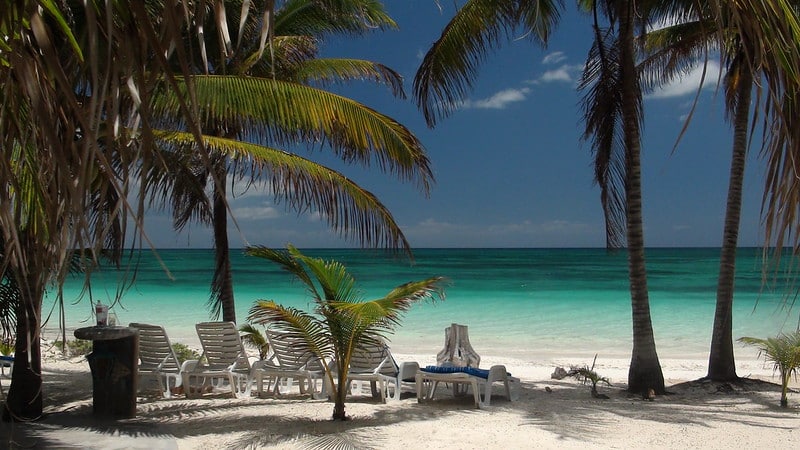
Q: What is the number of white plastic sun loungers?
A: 5